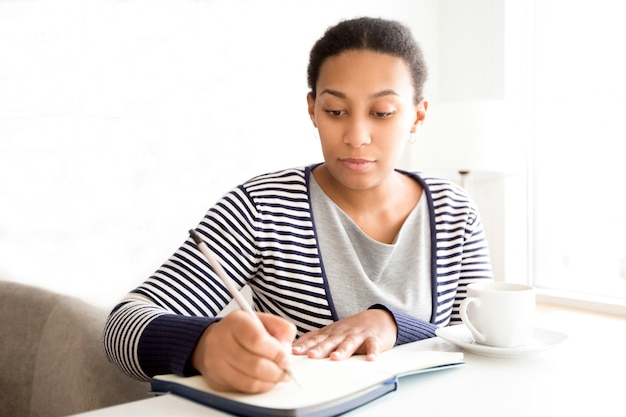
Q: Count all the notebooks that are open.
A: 1